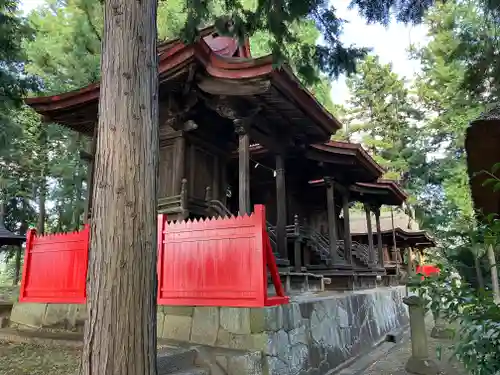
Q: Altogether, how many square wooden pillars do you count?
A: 6